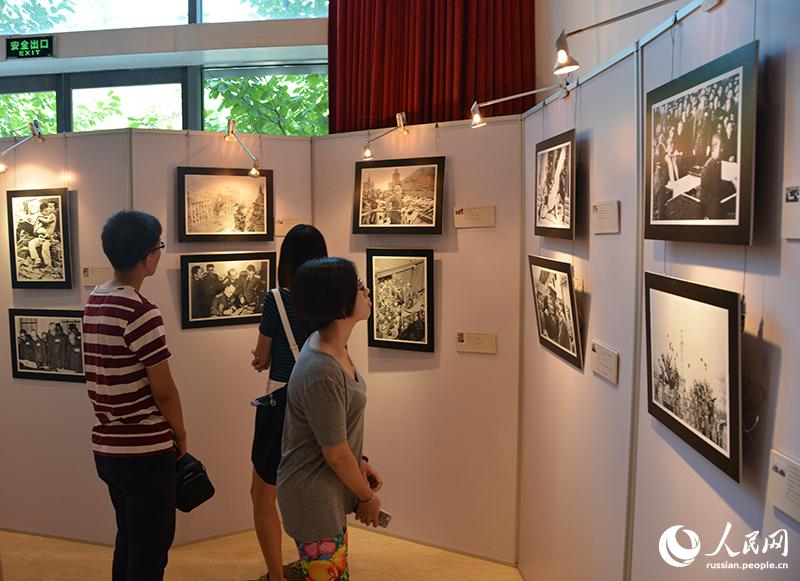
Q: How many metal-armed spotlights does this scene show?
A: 5